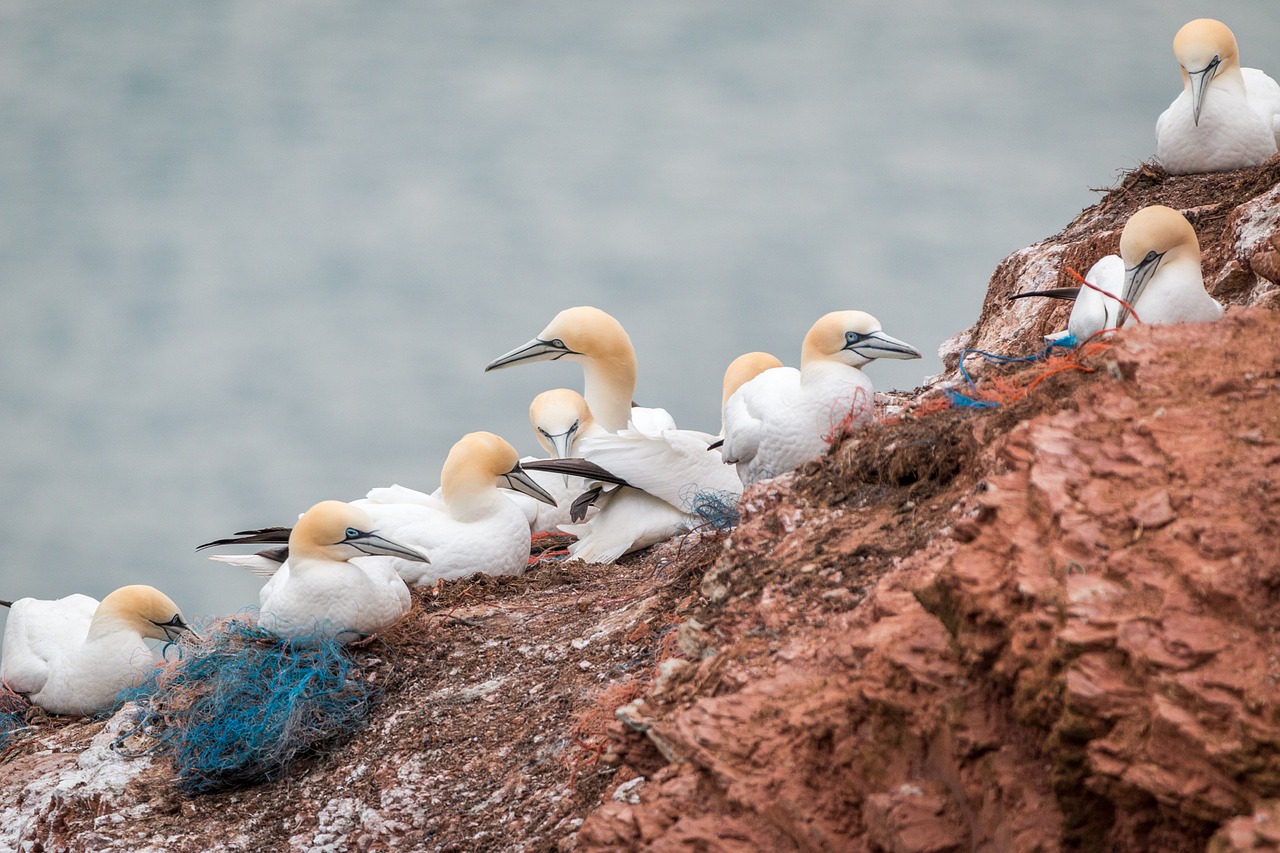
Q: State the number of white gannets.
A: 9